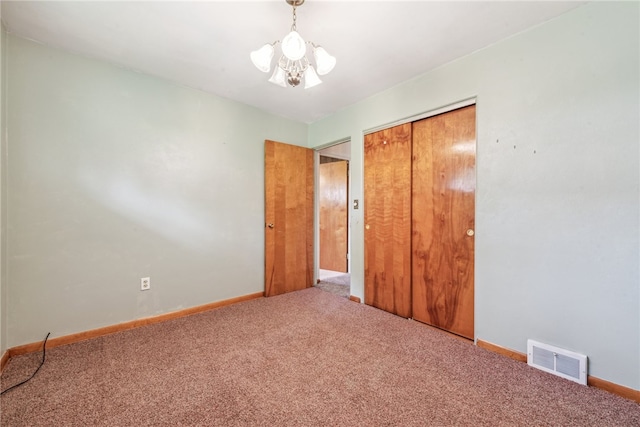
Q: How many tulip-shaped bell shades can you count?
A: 5